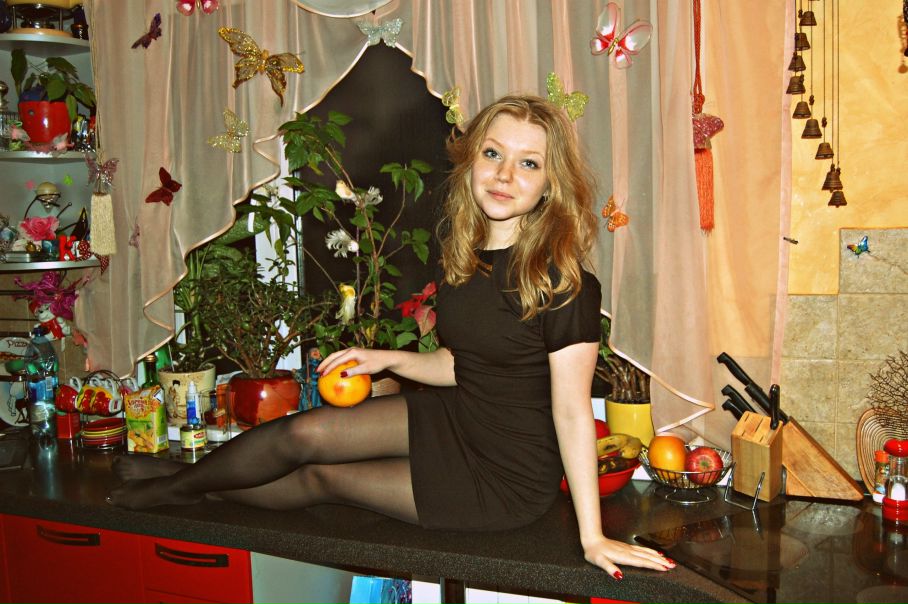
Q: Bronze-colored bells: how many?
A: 9